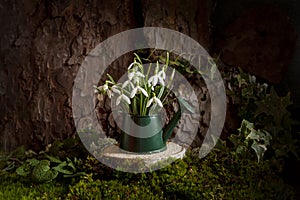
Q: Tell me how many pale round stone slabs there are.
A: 1